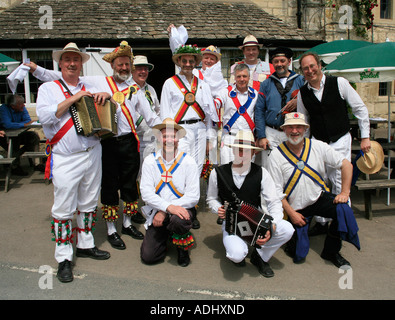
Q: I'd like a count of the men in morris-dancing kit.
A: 12